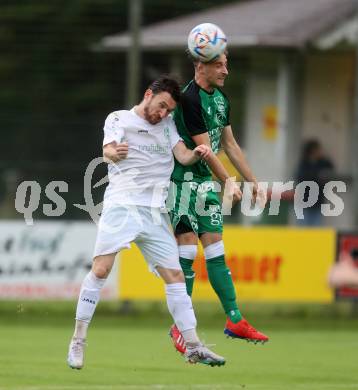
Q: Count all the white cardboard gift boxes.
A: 0